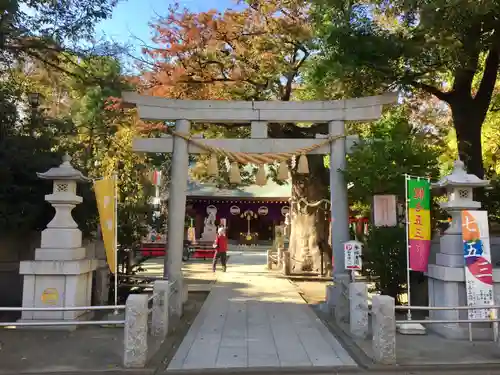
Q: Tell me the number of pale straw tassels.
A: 5